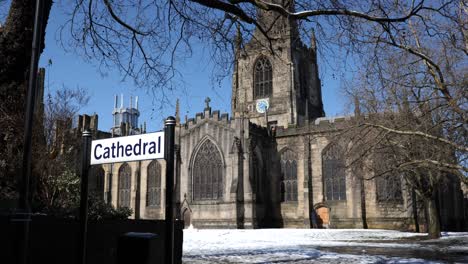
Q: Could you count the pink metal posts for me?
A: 0